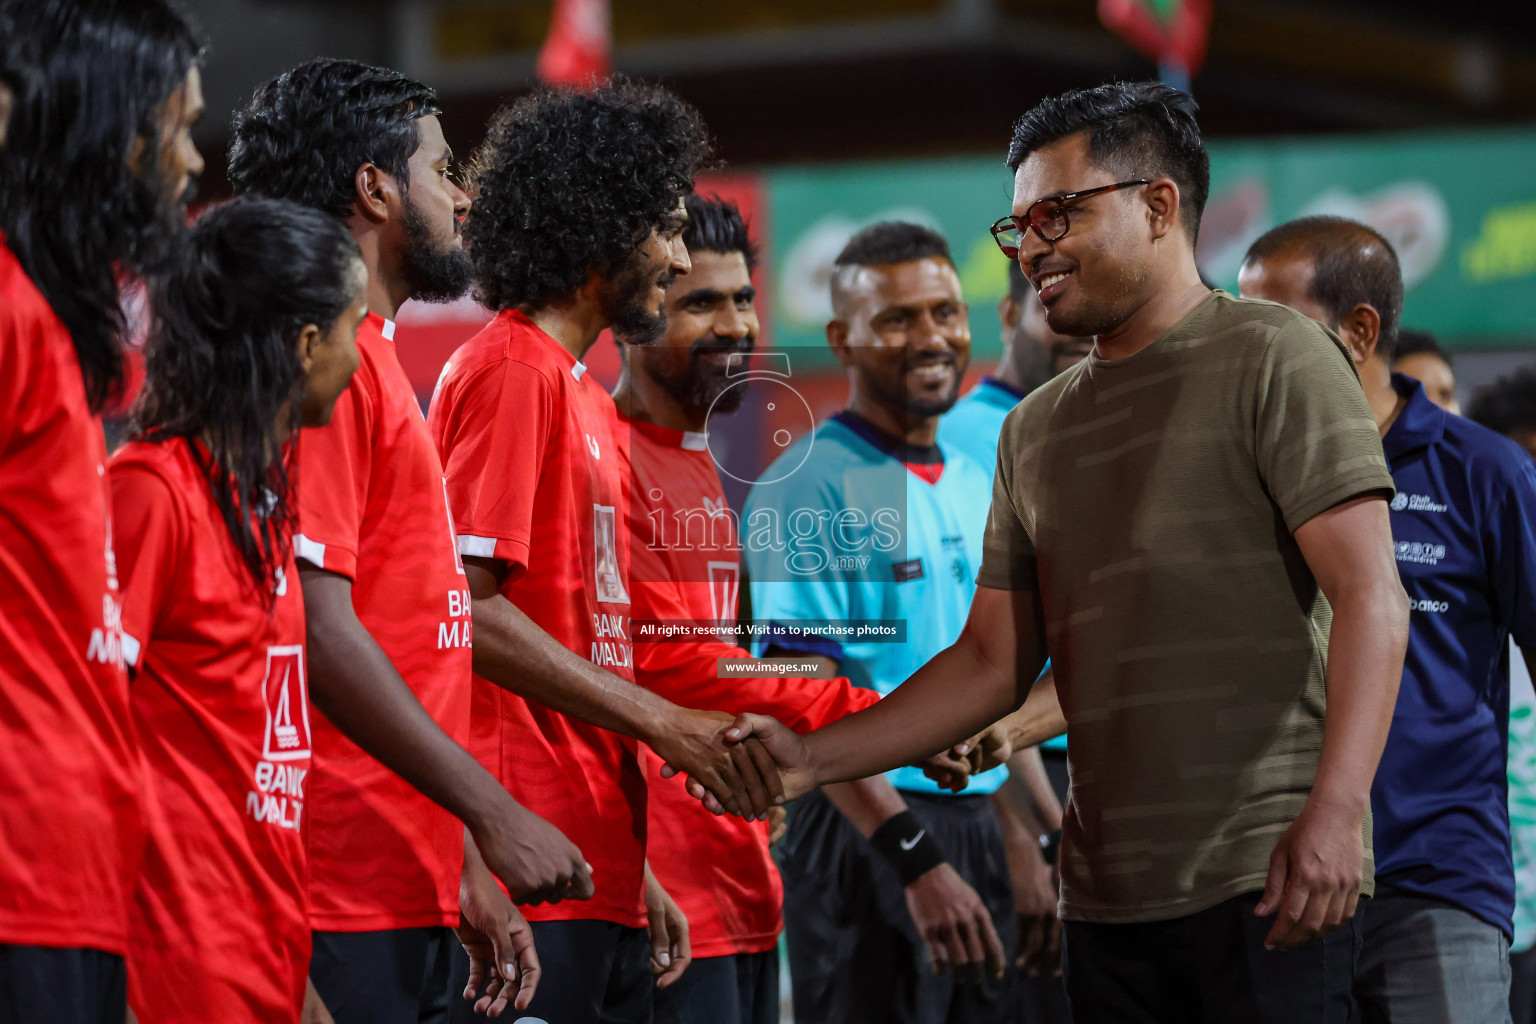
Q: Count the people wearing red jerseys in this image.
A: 5